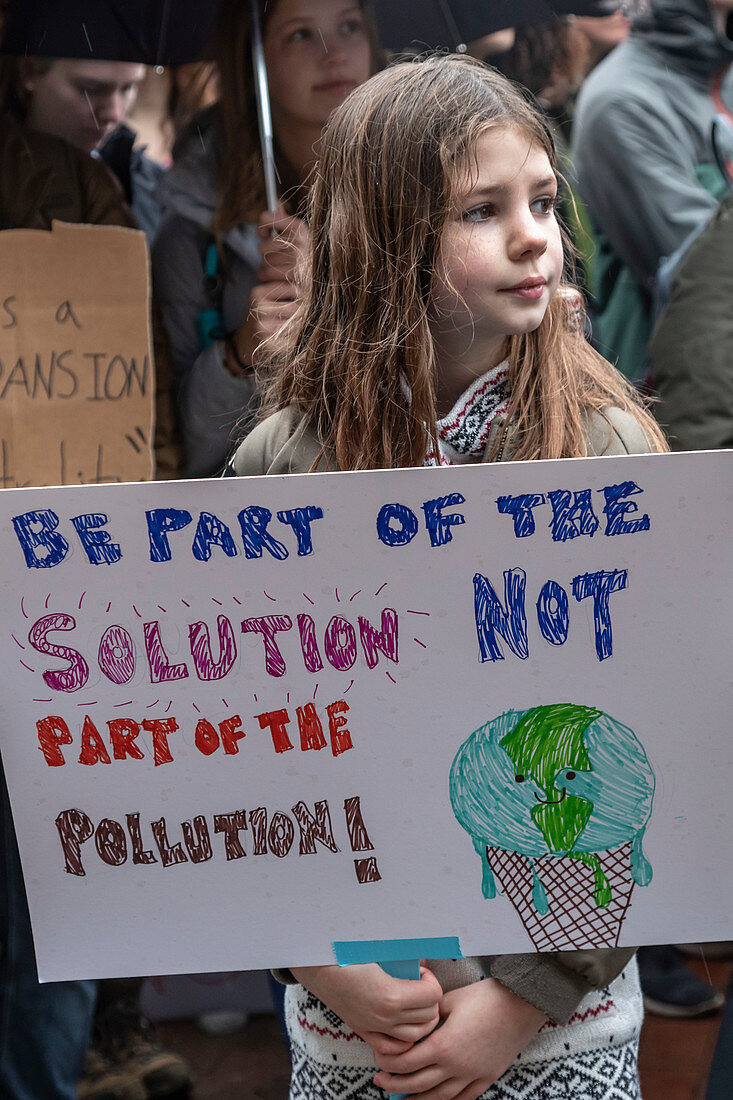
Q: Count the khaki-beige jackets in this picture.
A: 1